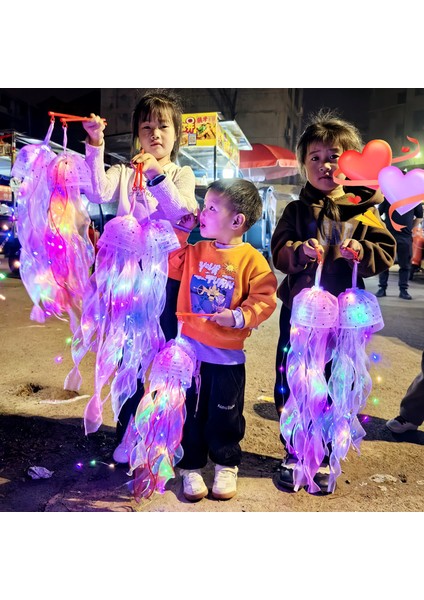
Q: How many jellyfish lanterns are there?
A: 7